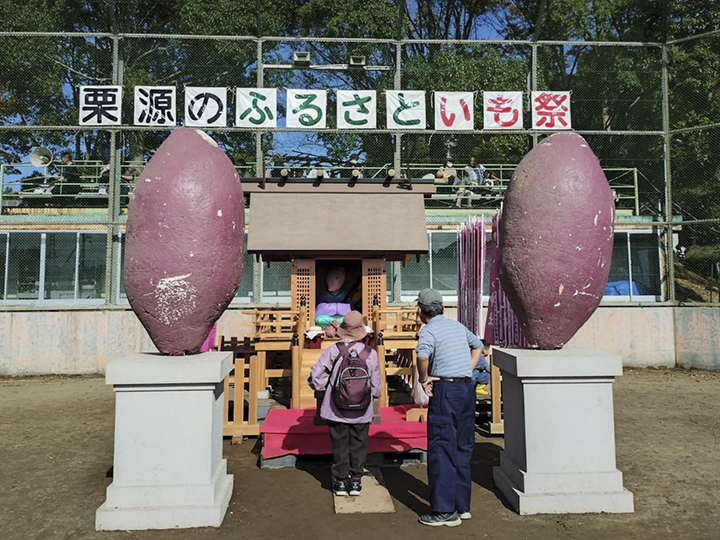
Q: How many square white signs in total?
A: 10